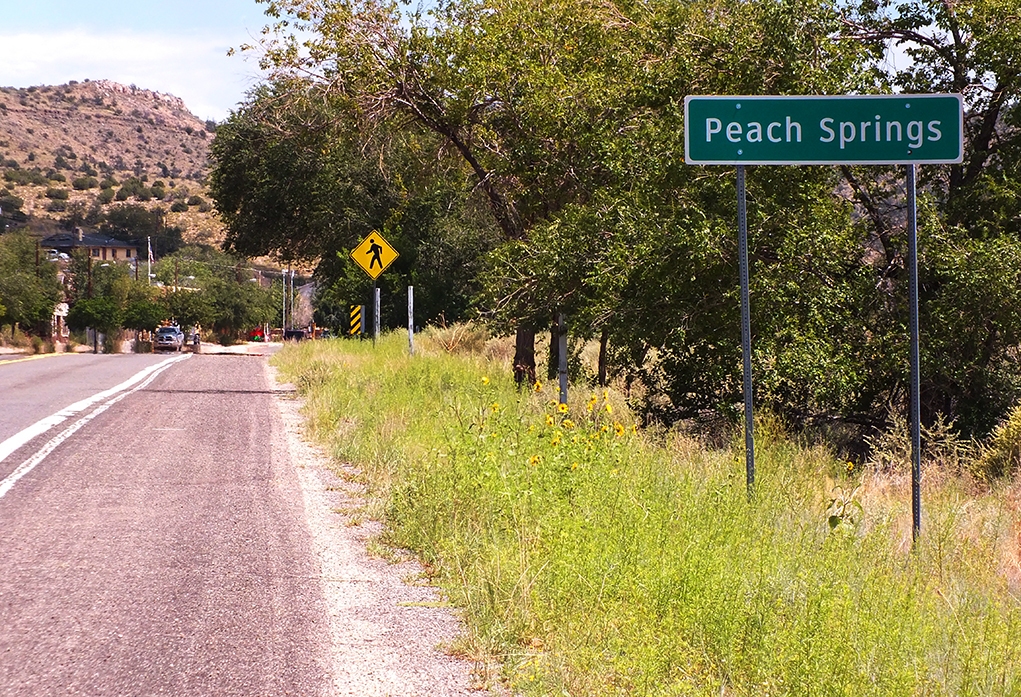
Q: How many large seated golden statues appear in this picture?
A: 0